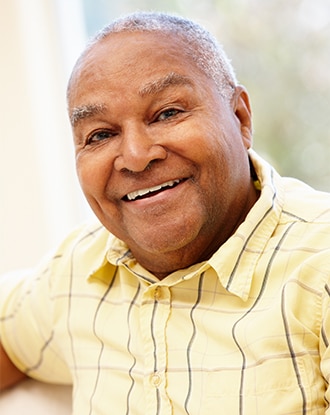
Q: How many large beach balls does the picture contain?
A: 0